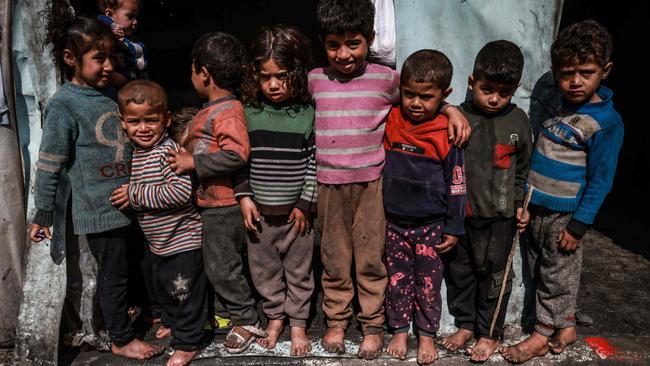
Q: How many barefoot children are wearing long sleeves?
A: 7